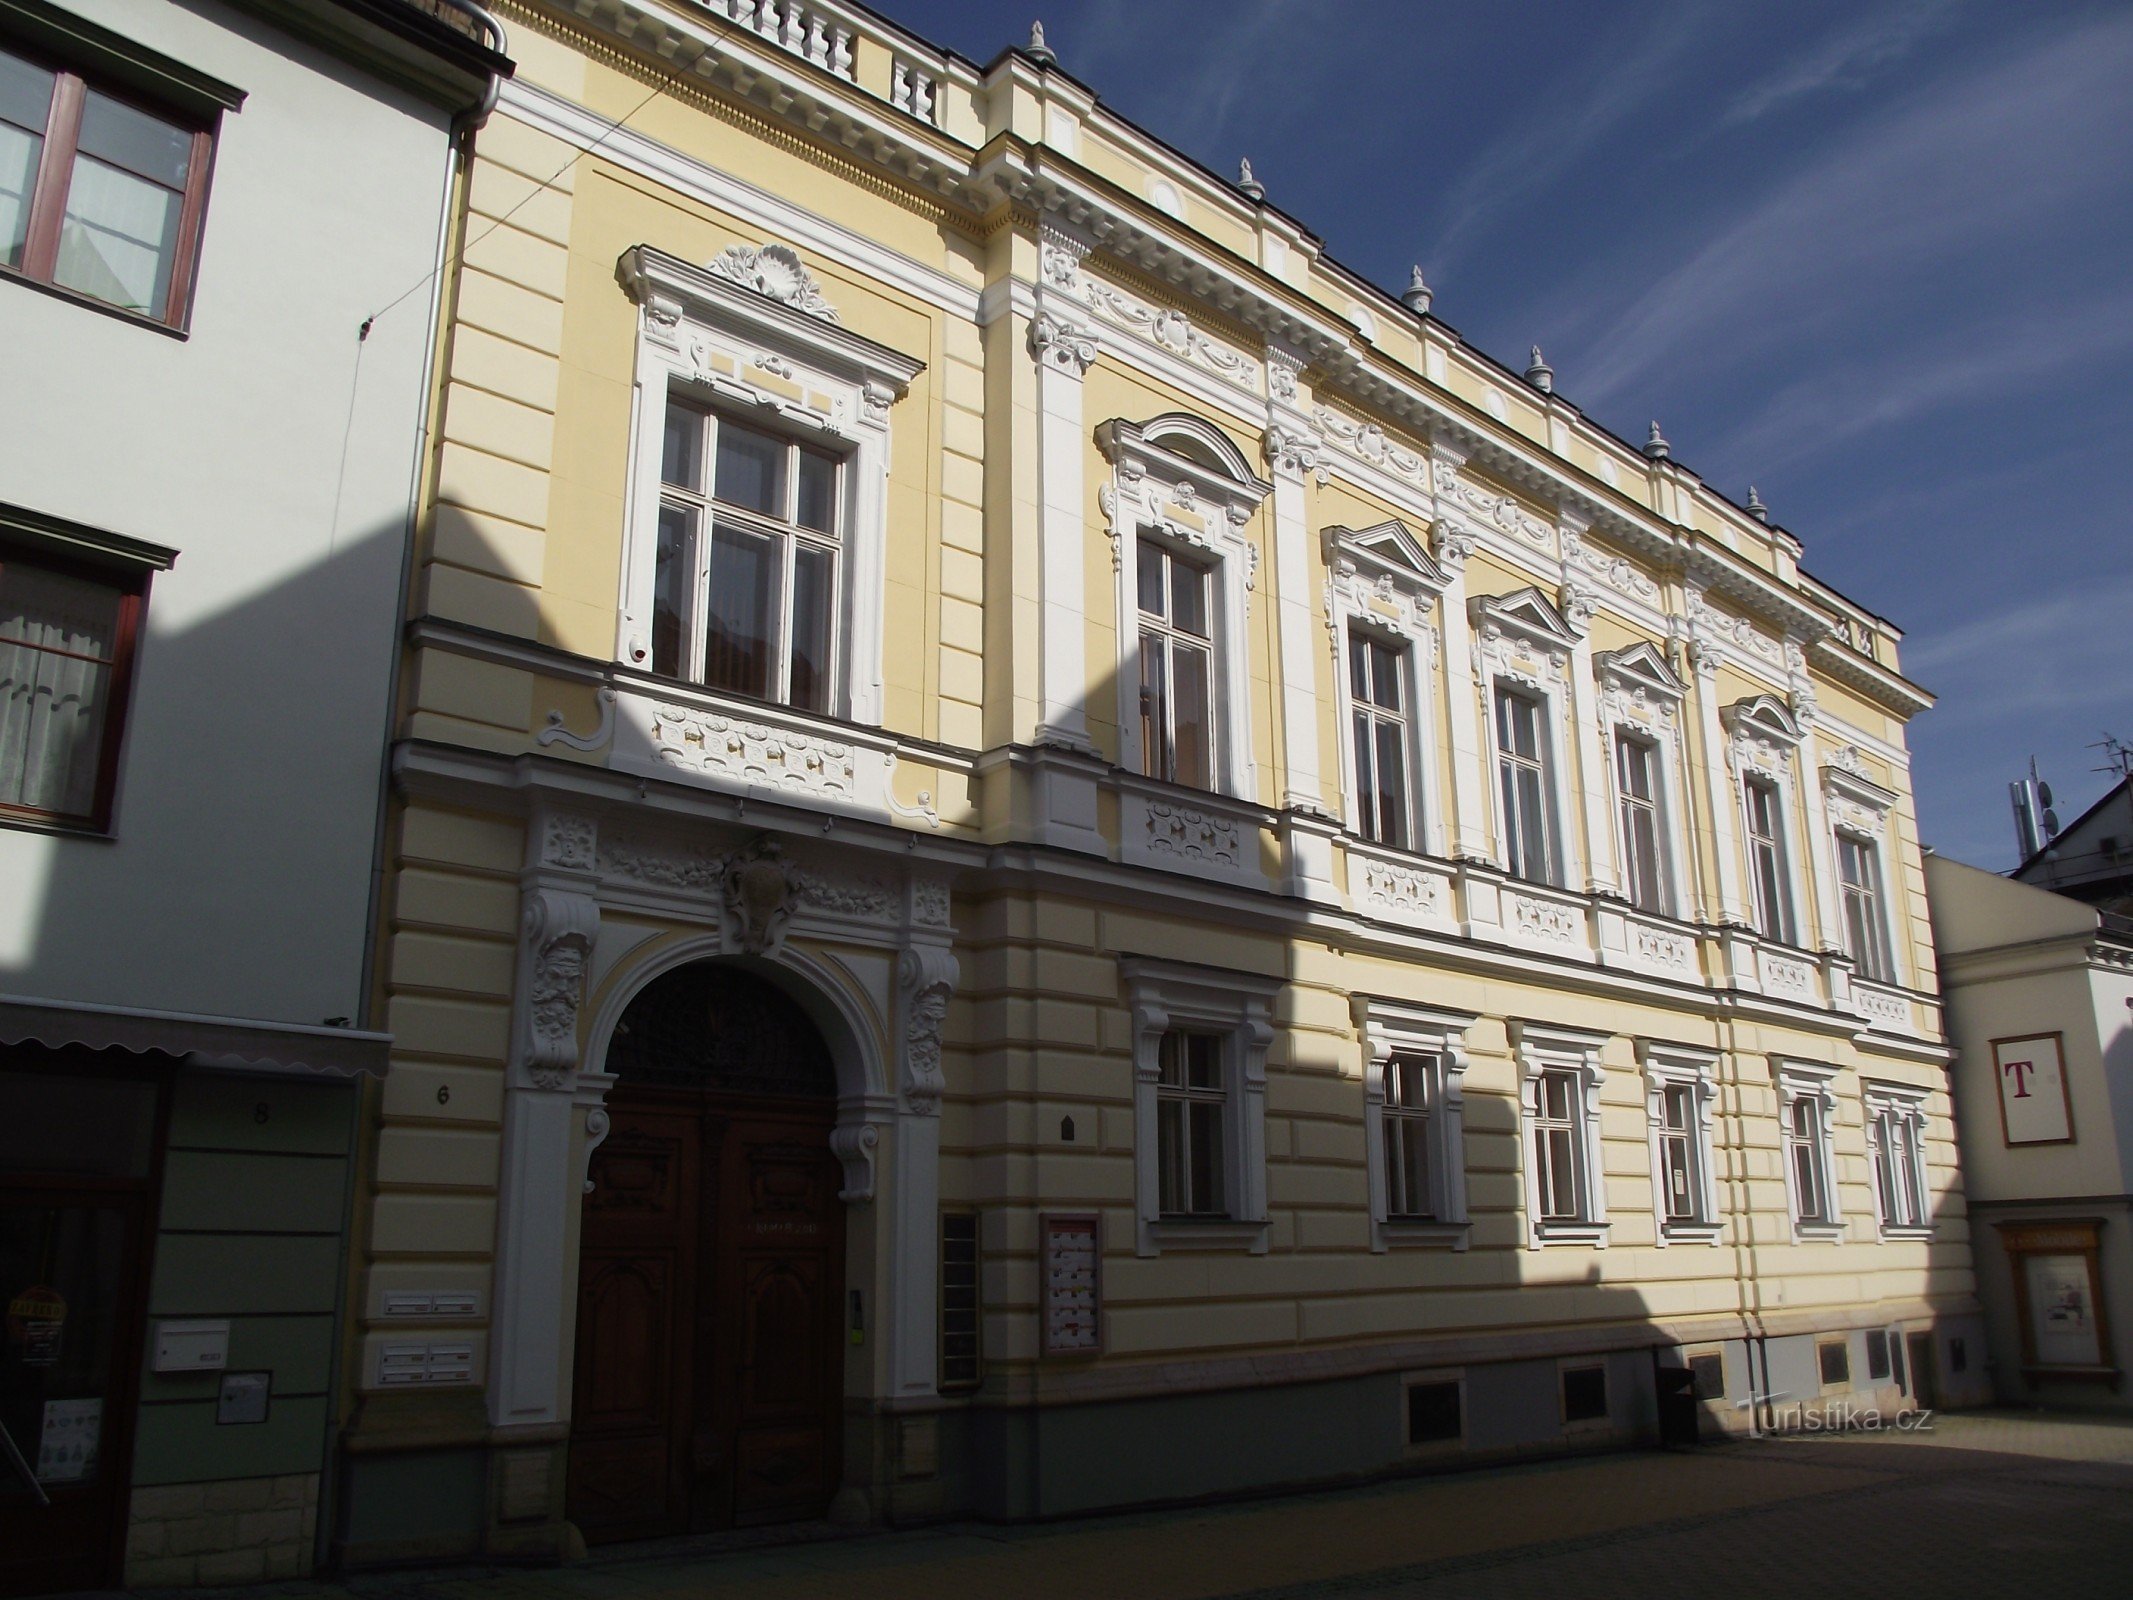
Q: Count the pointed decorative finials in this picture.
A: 6